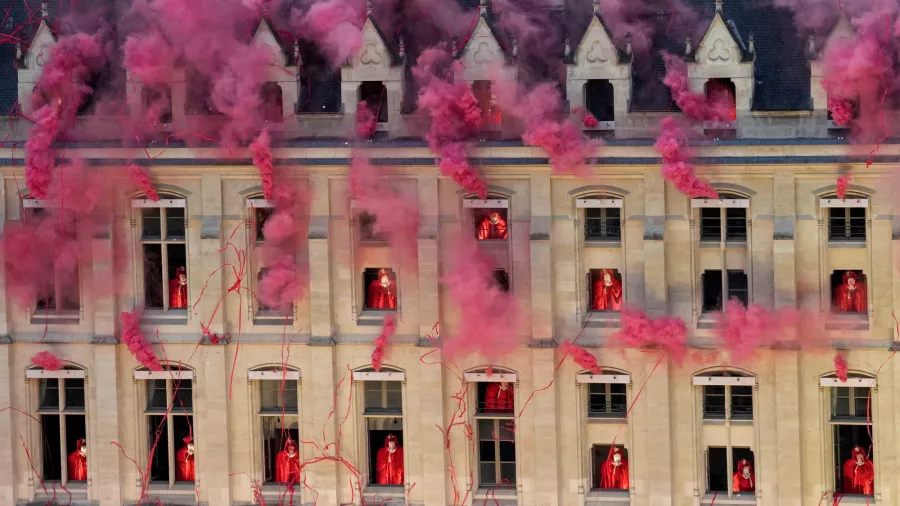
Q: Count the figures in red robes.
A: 13